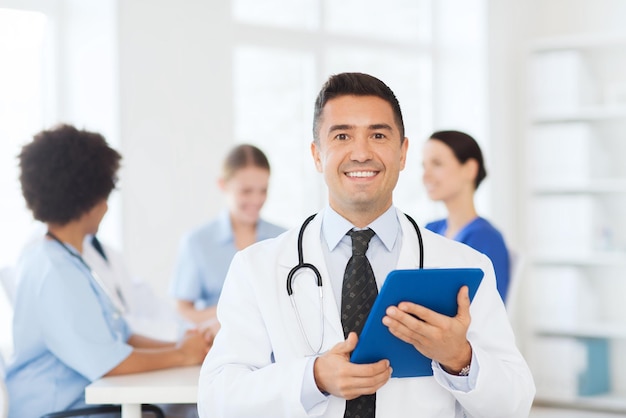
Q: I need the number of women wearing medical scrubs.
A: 3